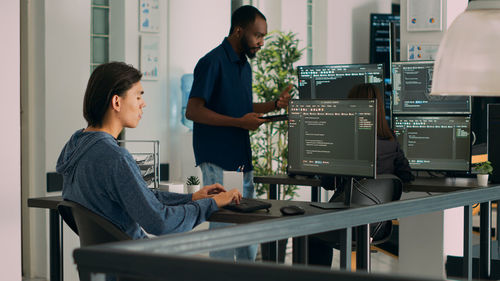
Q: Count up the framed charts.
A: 4